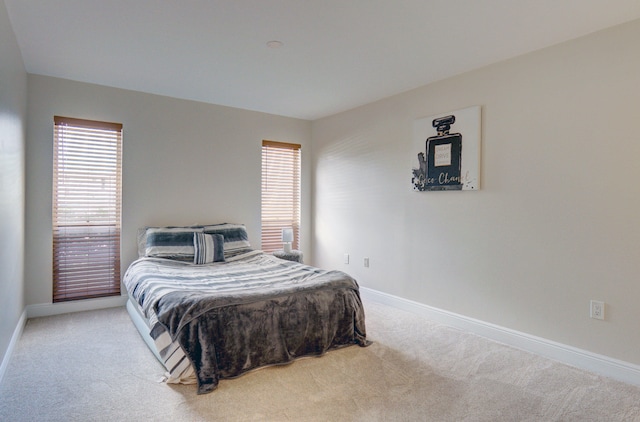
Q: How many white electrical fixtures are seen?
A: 3